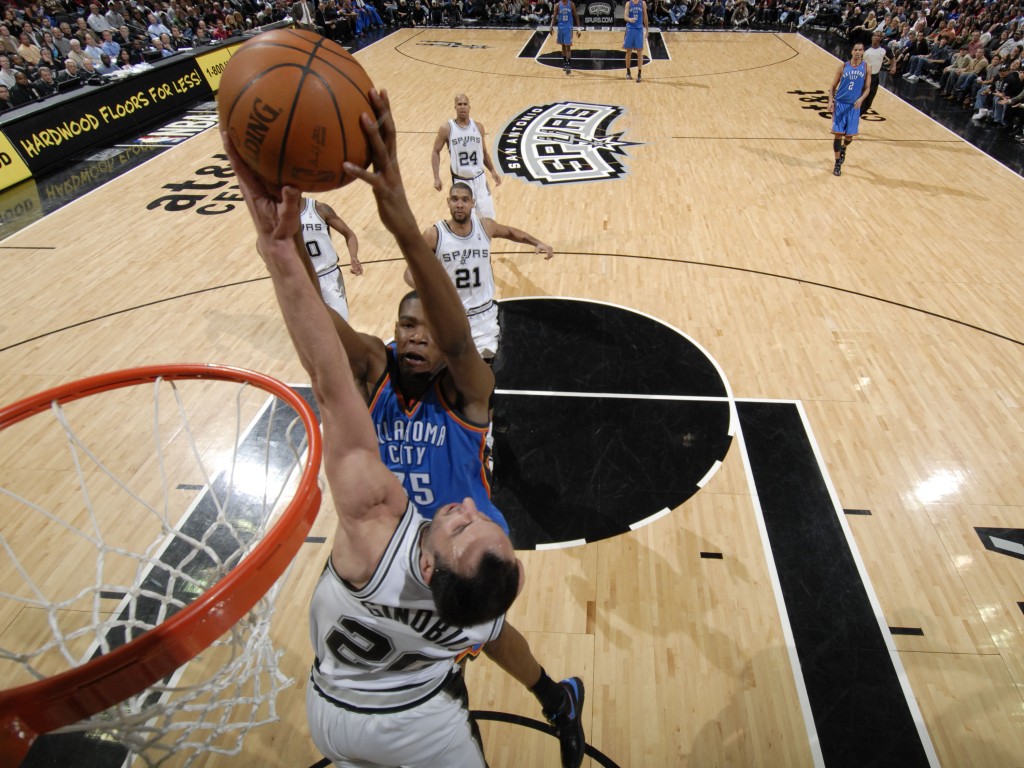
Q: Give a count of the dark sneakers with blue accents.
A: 1